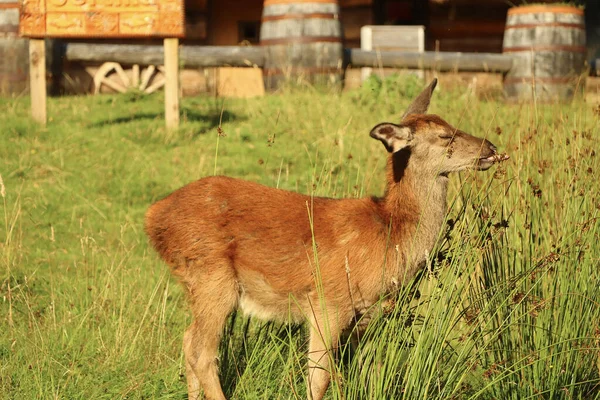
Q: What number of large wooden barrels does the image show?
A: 3